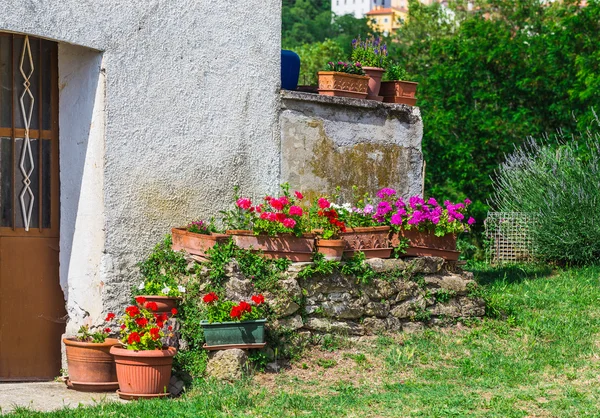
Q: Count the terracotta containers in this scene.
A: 11